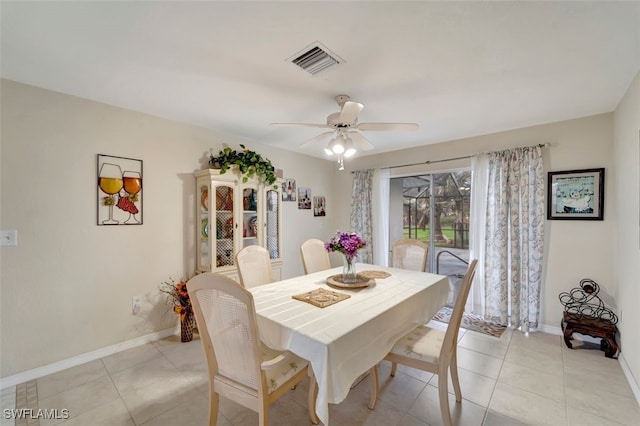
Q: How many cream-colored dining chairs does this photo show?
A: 5